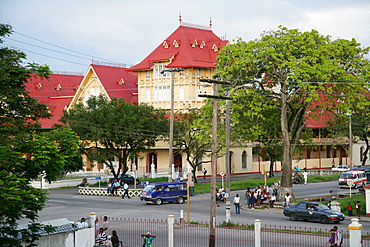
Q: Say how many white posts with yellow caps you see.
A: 4